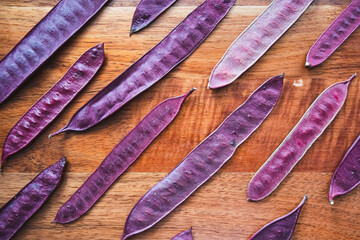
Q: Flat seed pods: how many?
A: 13